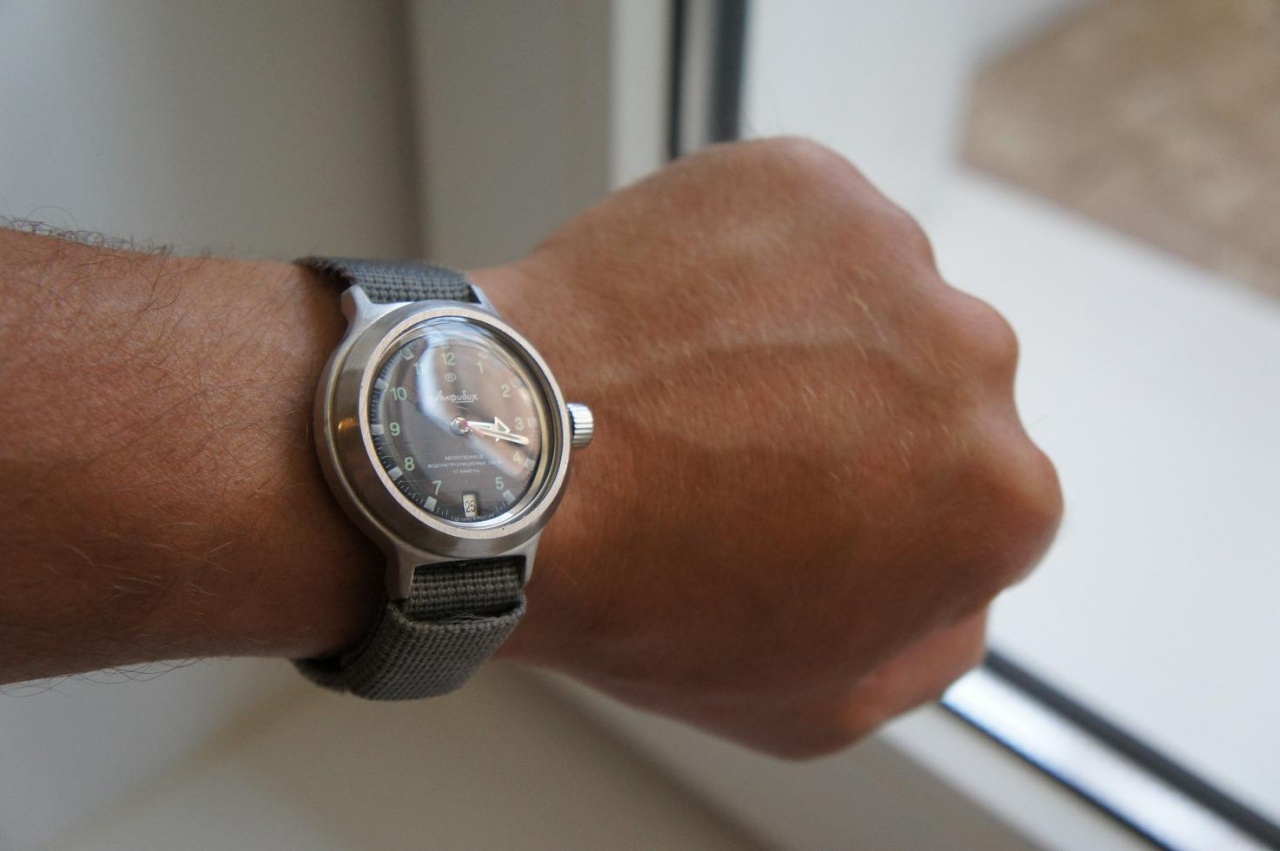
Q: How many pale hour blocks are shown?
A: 11